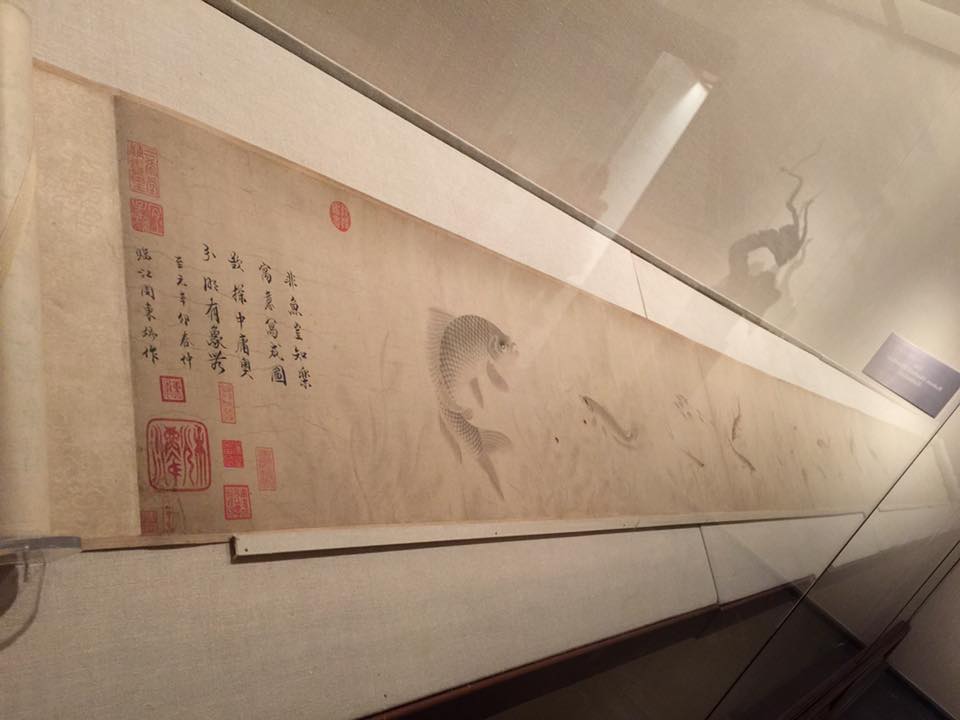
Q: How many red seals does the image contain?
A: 10